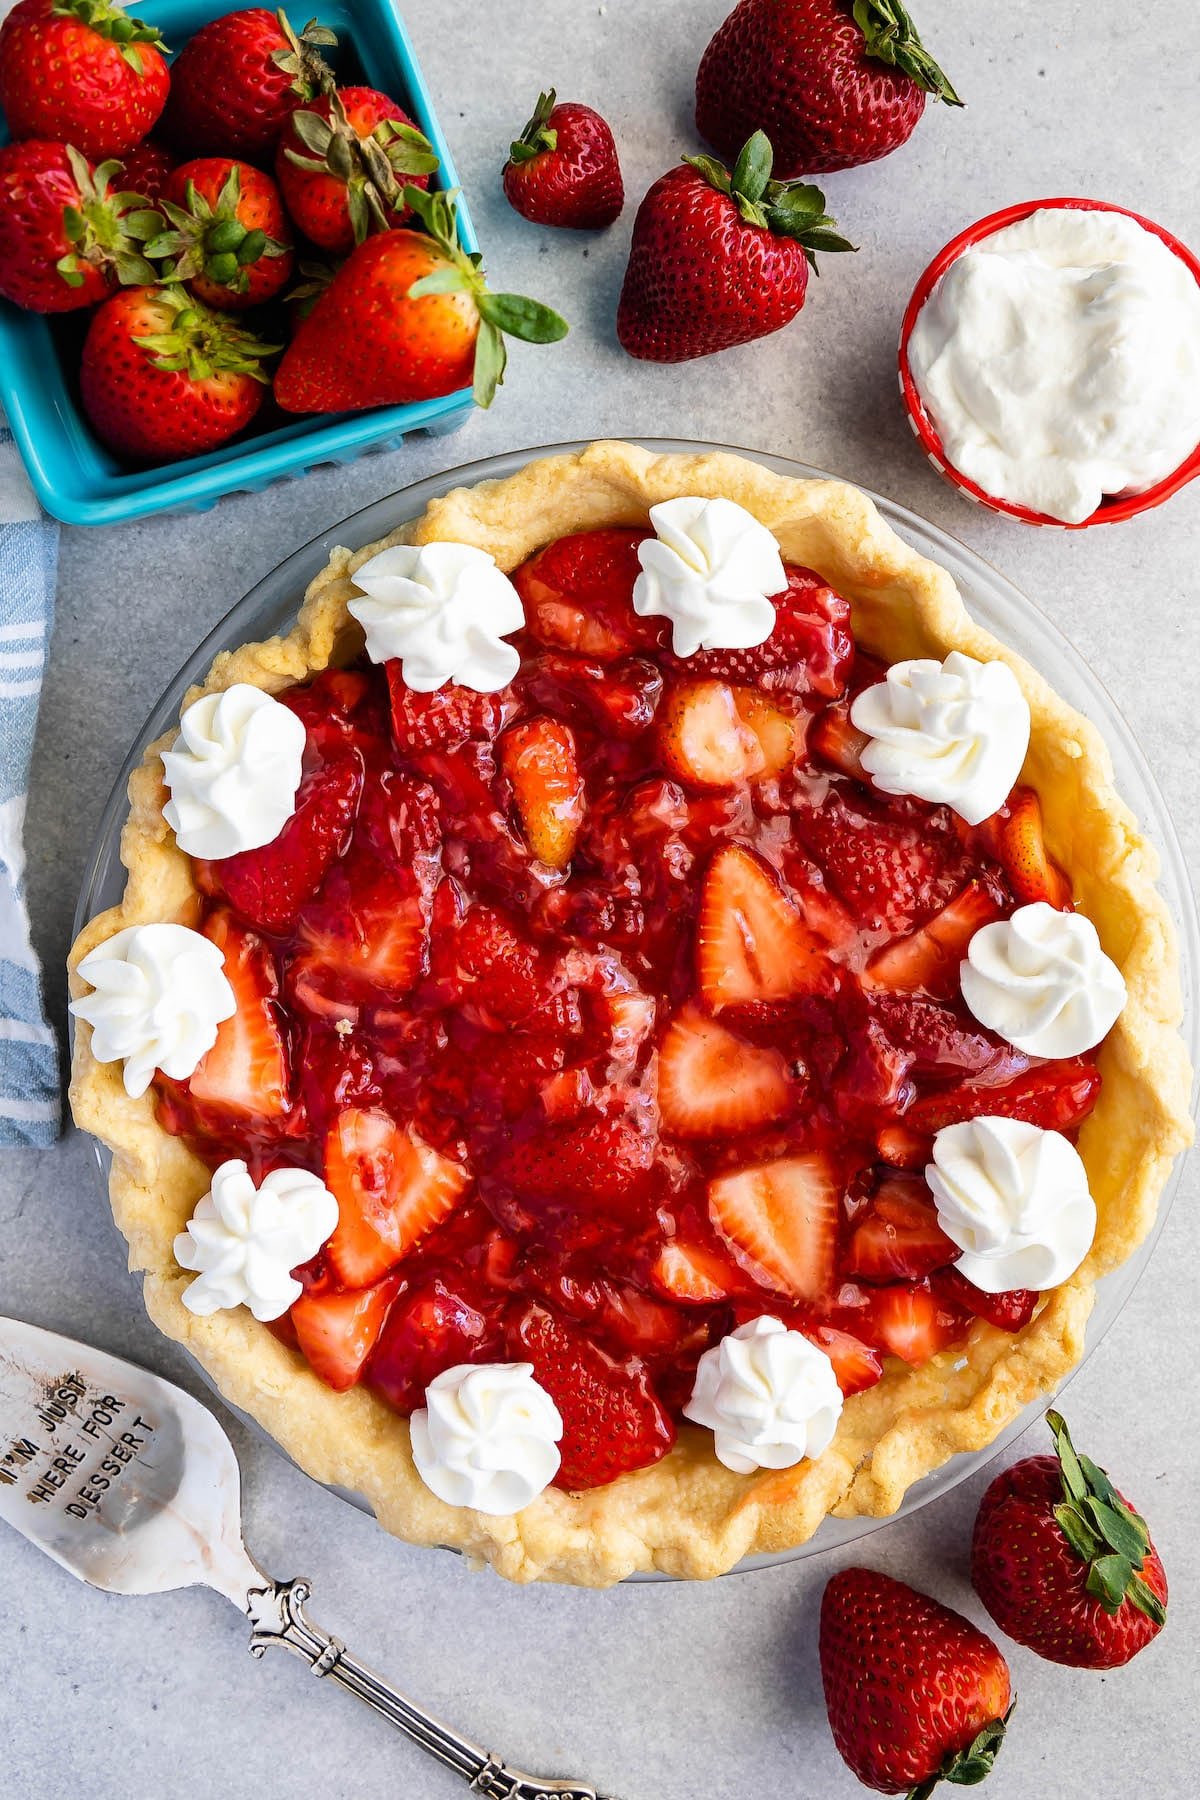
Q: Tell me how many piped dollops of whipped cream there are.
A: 10